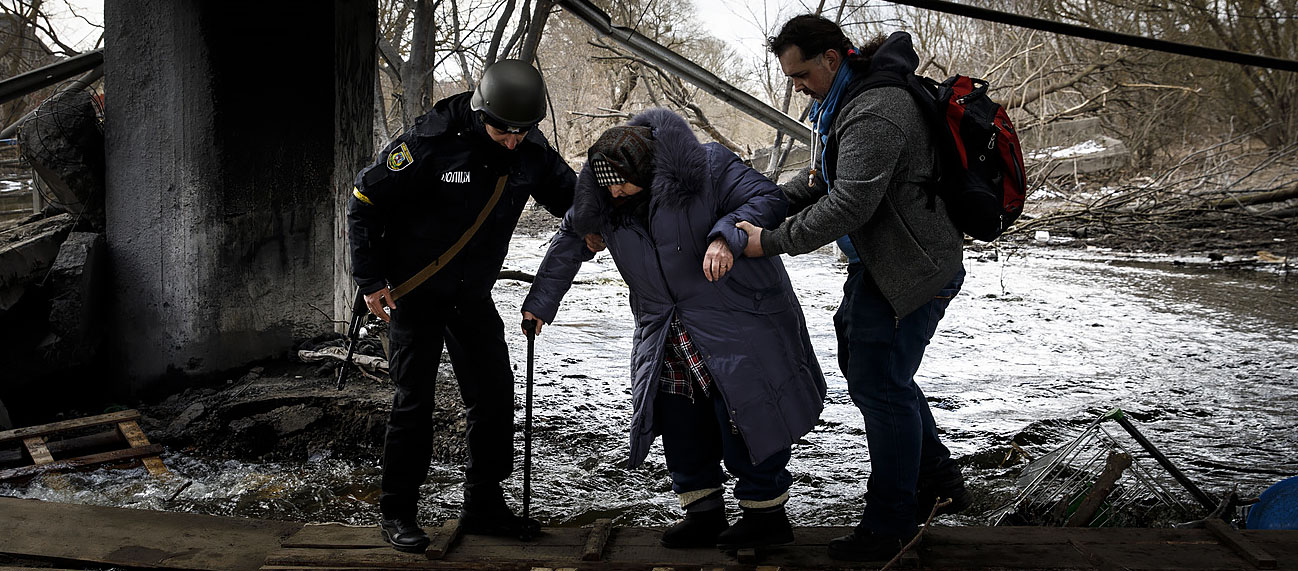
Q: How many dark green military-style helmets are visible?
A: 1